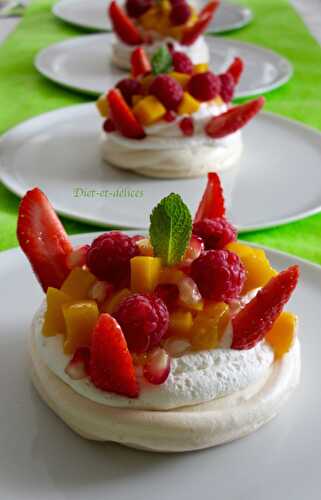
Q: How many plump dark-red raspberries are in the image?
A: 11